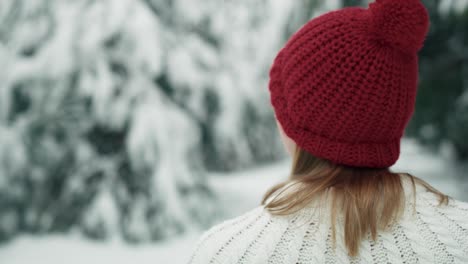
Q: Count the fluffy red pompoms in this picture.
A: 1